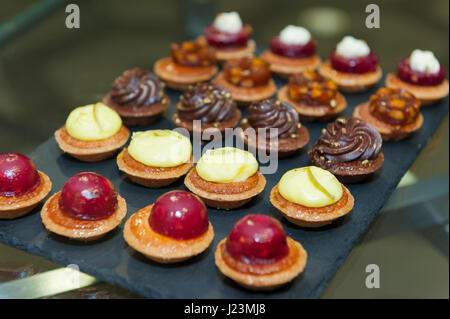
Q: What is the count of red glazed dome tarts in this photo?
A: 4